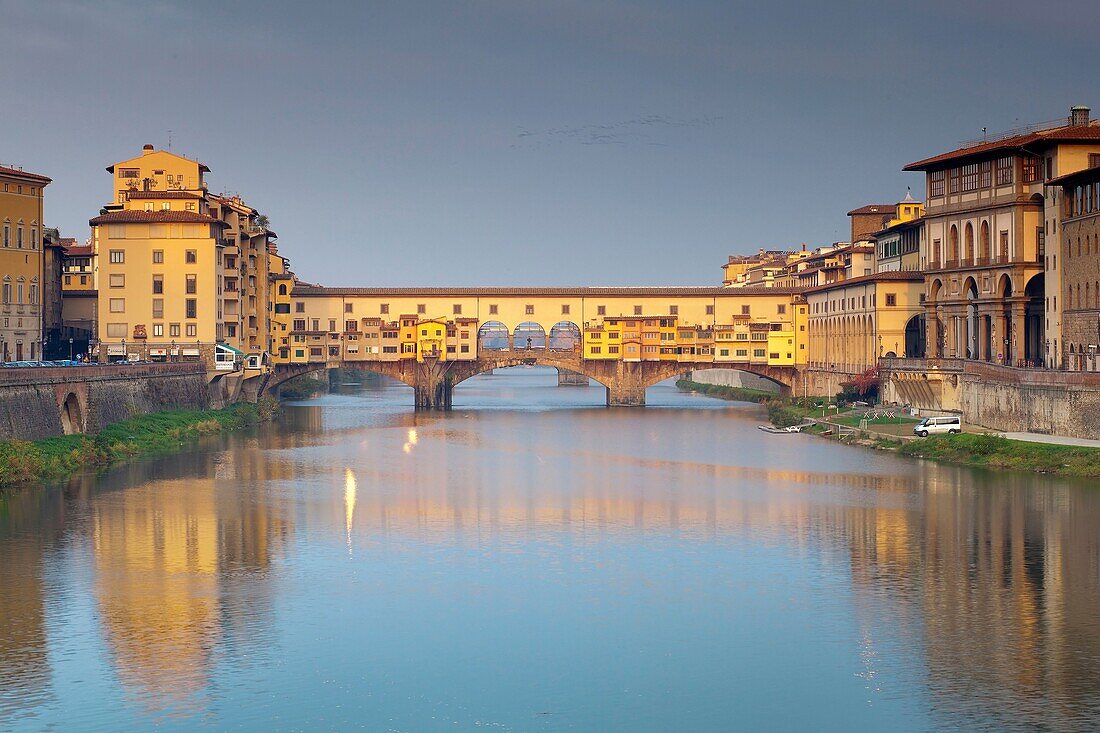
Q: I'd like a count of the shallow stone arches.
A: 3